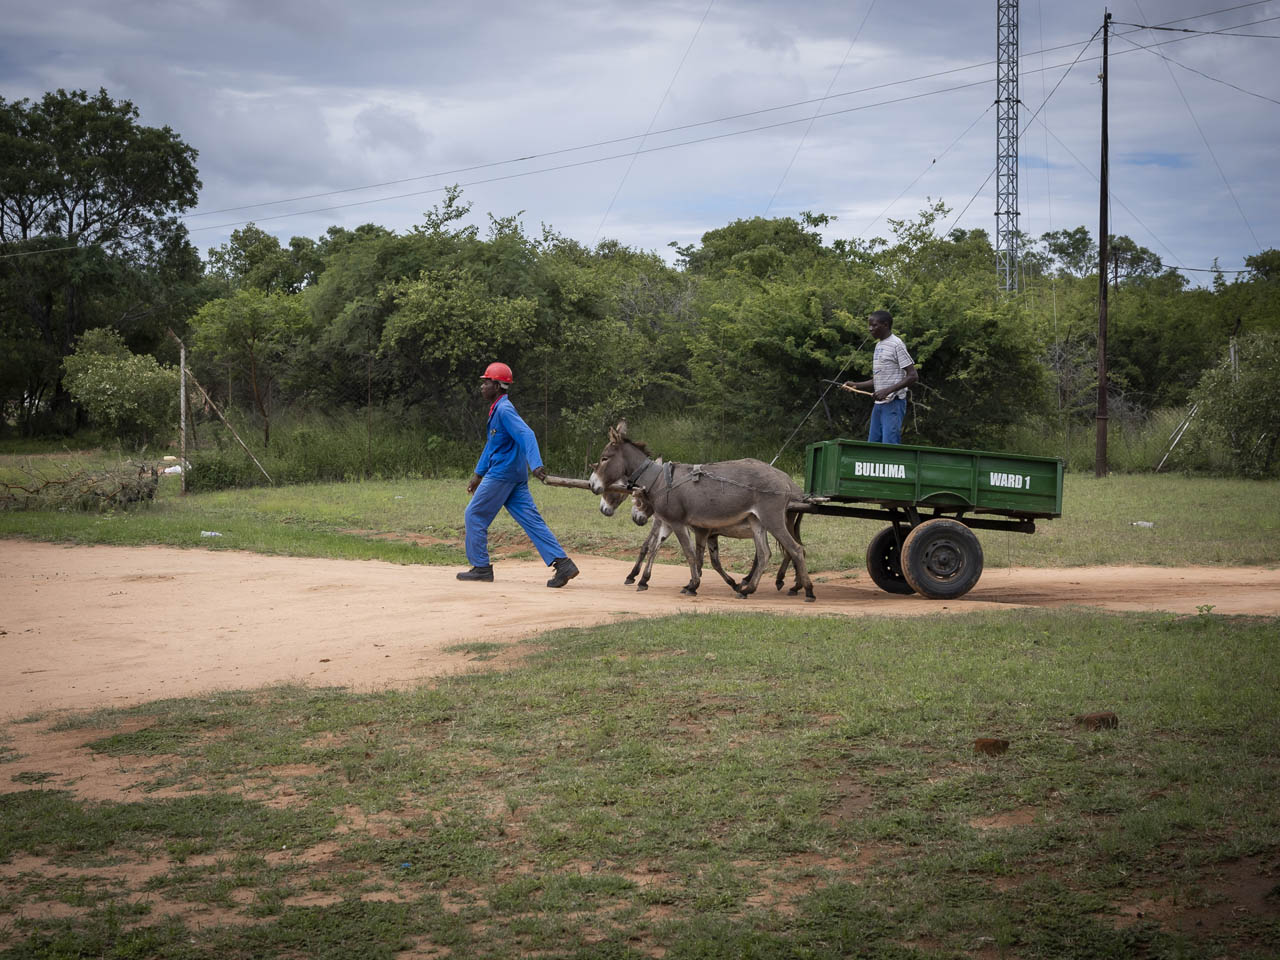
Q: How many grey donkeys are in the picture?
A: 3